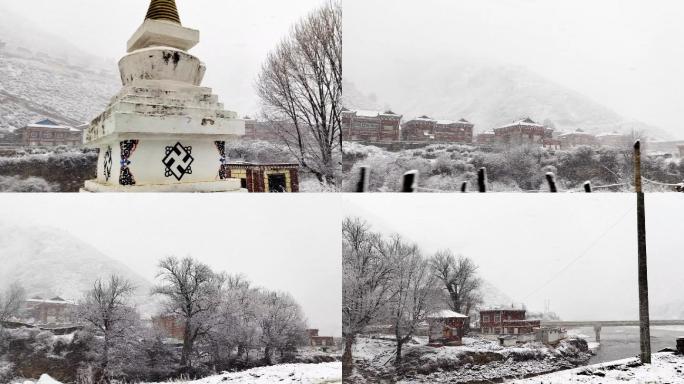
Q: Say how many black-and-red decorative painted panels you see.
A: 2